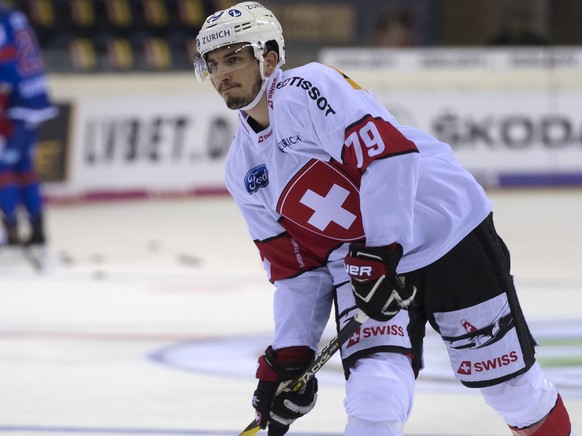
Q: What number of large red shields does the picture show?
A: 1